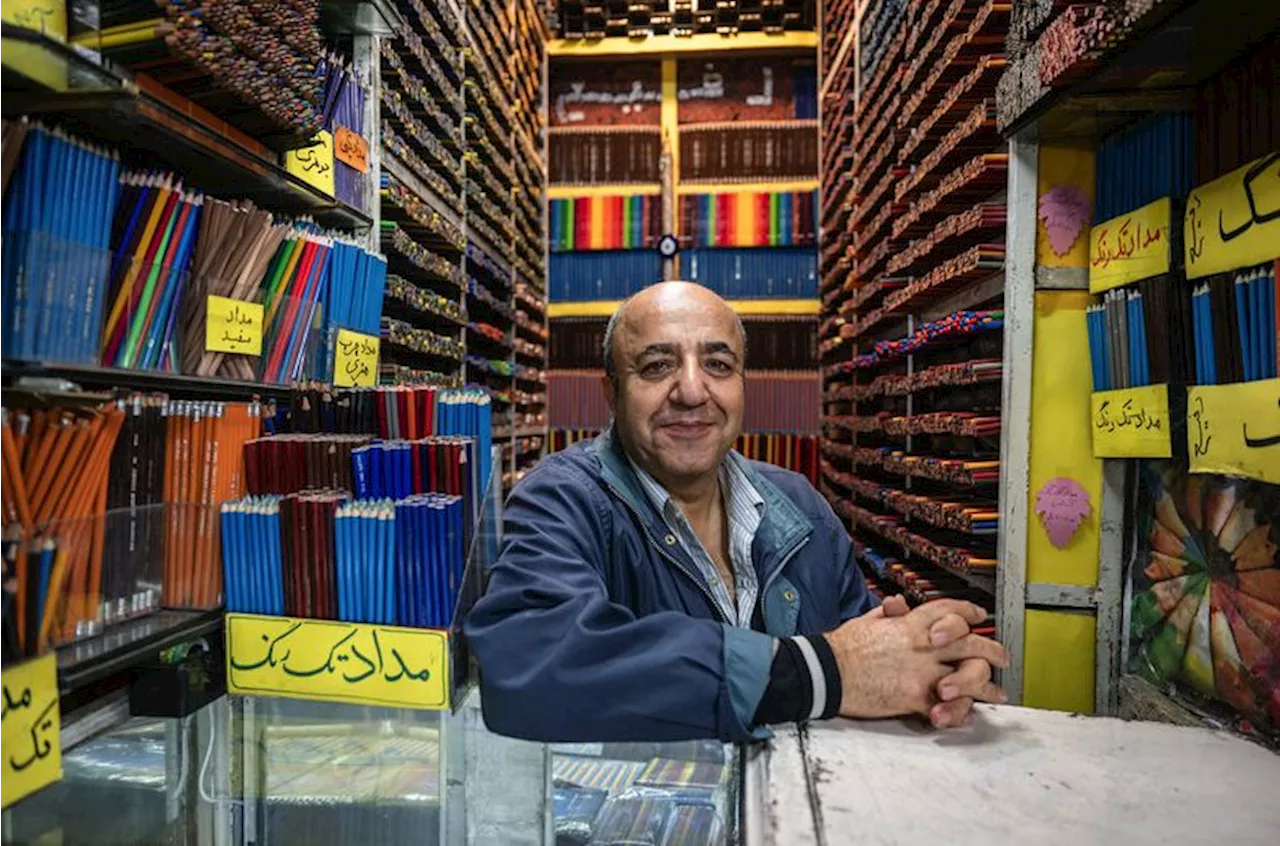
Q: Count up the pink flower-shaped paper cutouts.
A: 2